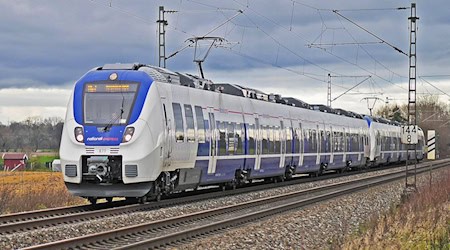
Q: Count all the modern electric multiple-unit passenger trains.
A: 1